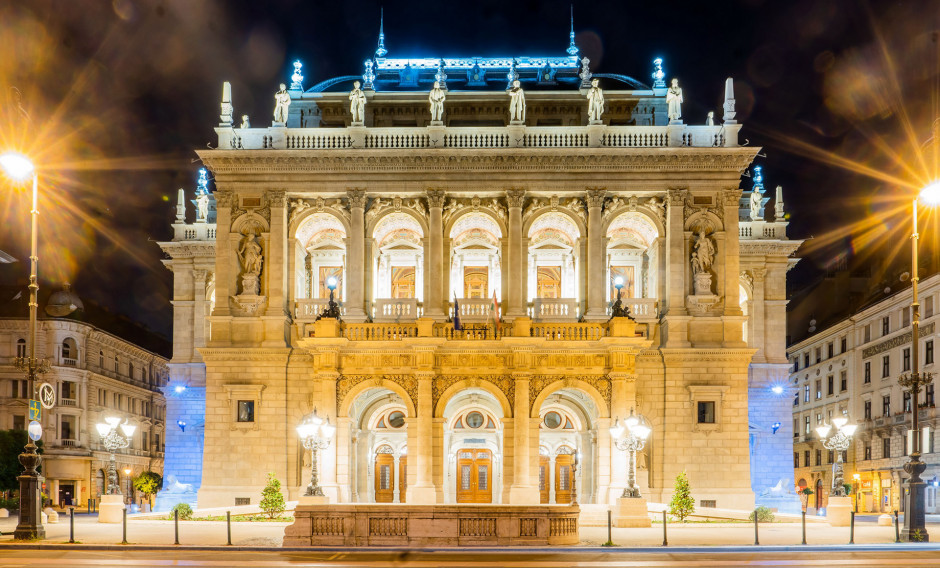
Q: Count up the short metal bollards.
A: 10